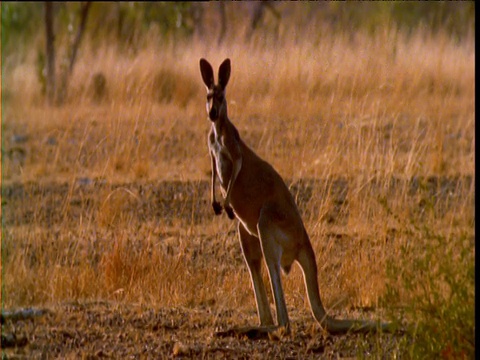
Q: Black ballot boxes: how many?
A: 0